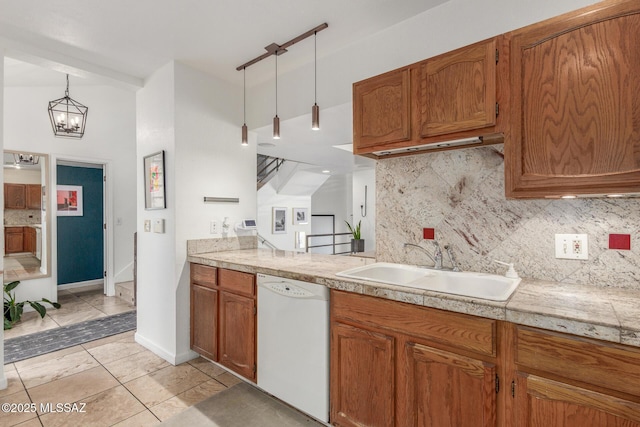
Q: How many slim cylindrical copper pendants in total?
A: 3